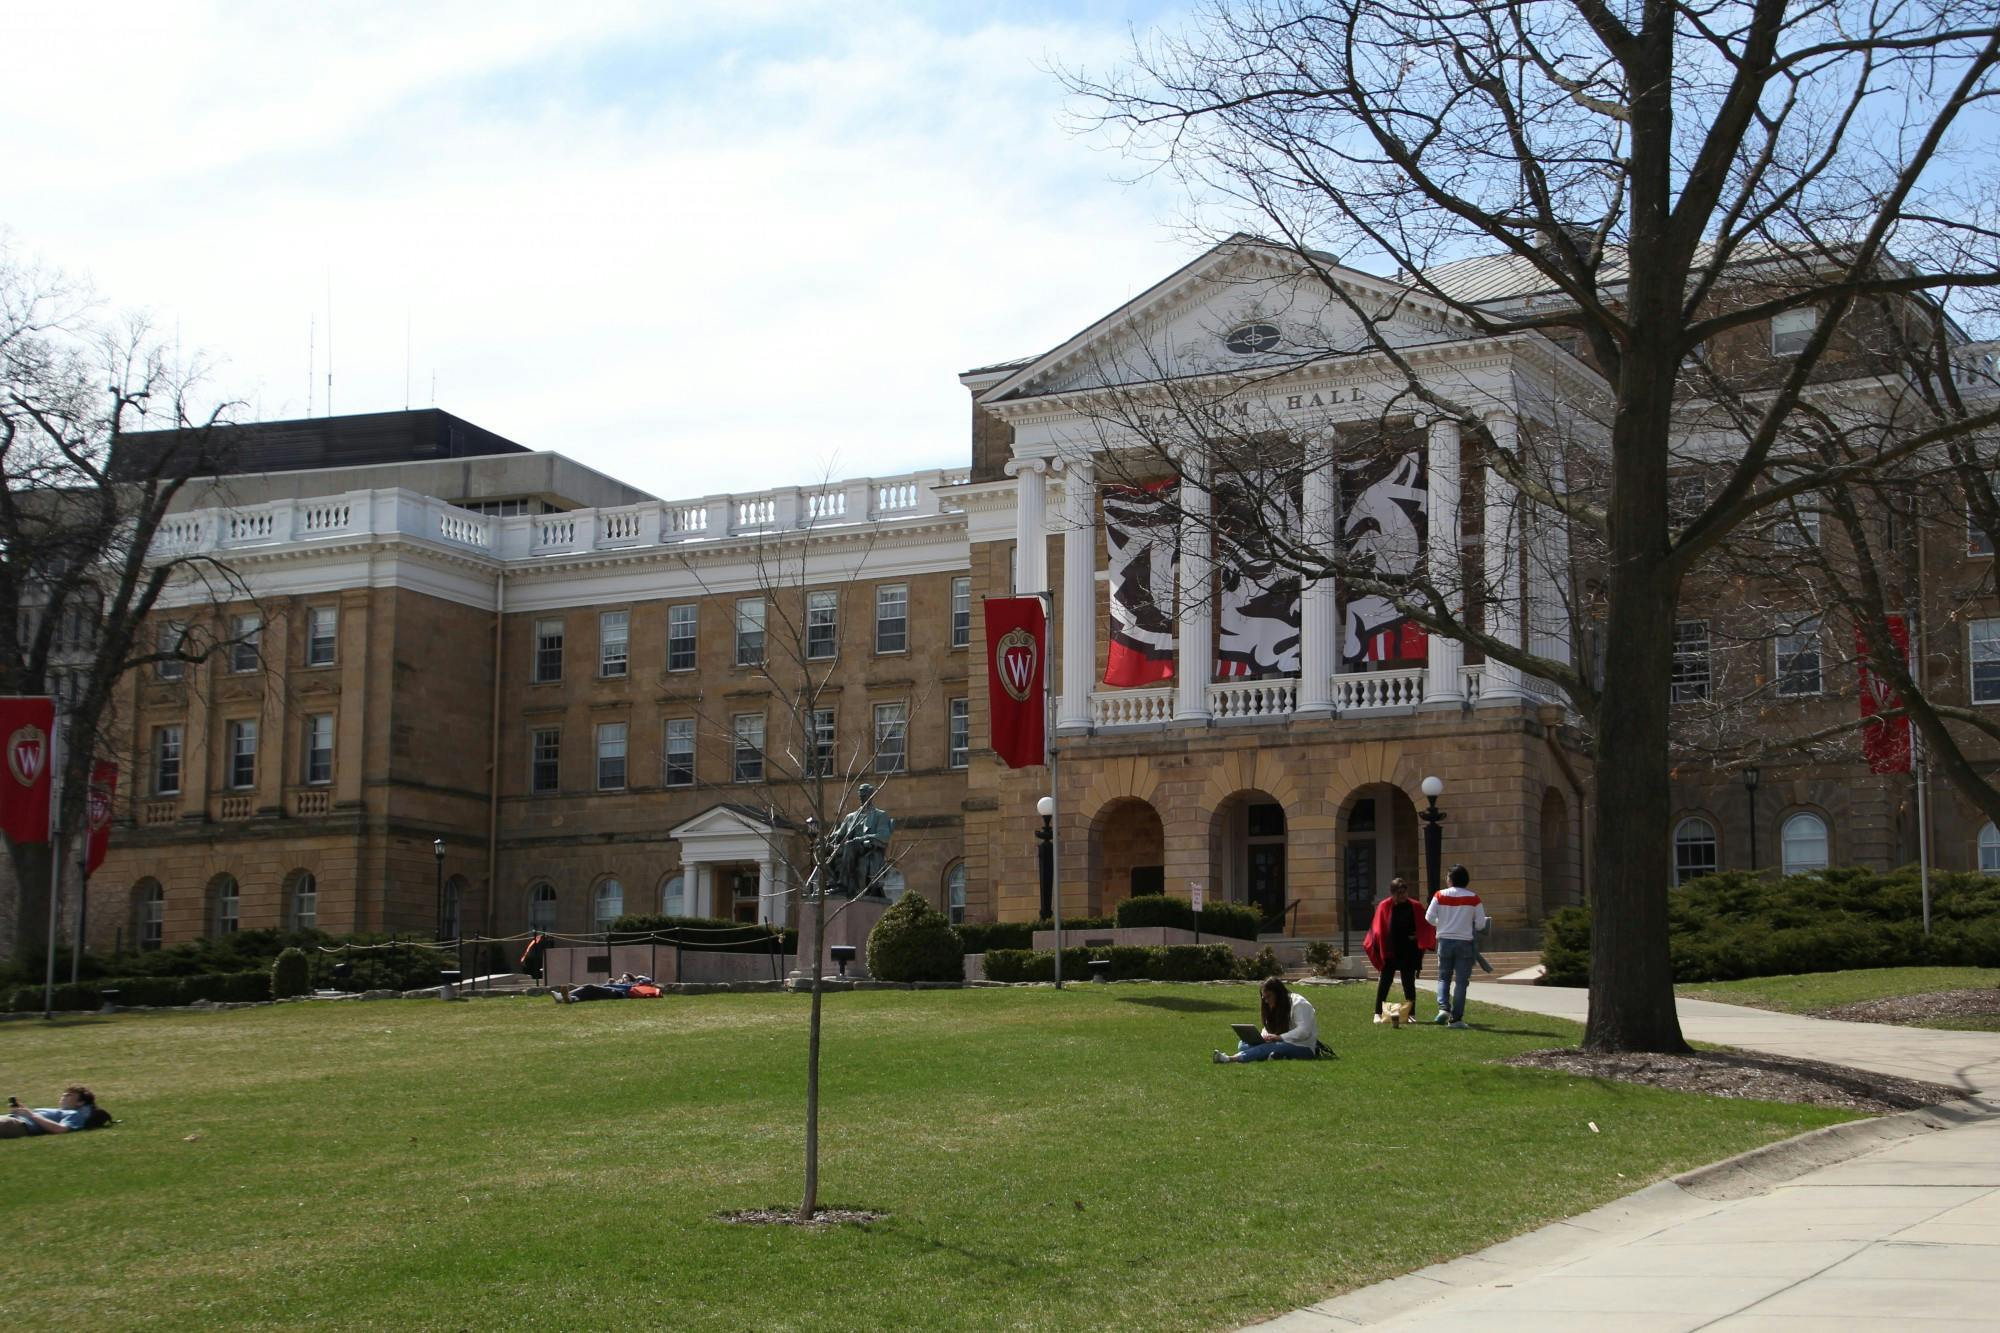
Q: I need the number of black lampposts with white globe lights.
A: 2